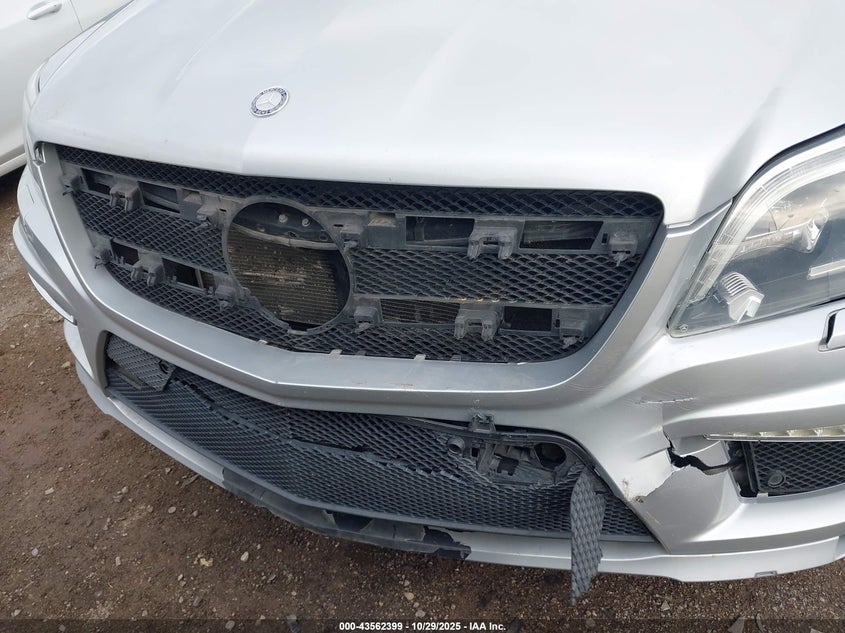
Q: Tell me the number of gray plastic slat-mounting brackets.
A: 12